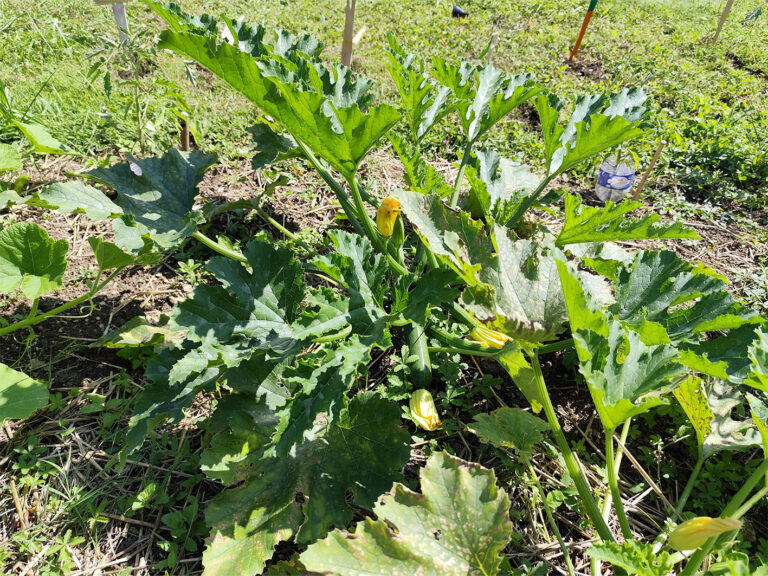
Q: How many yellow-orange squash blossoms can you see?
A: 4